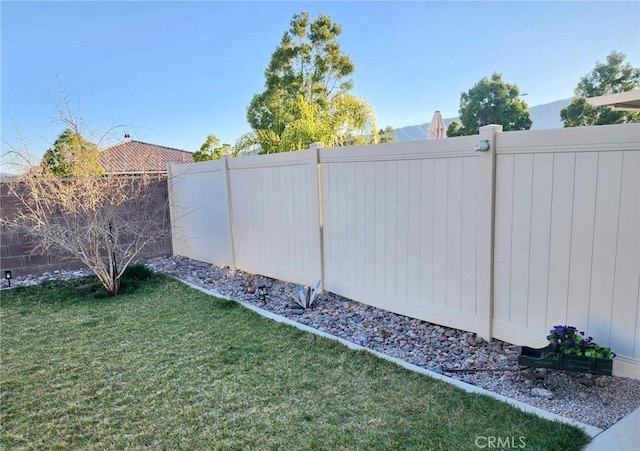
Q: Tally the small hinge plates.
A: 0